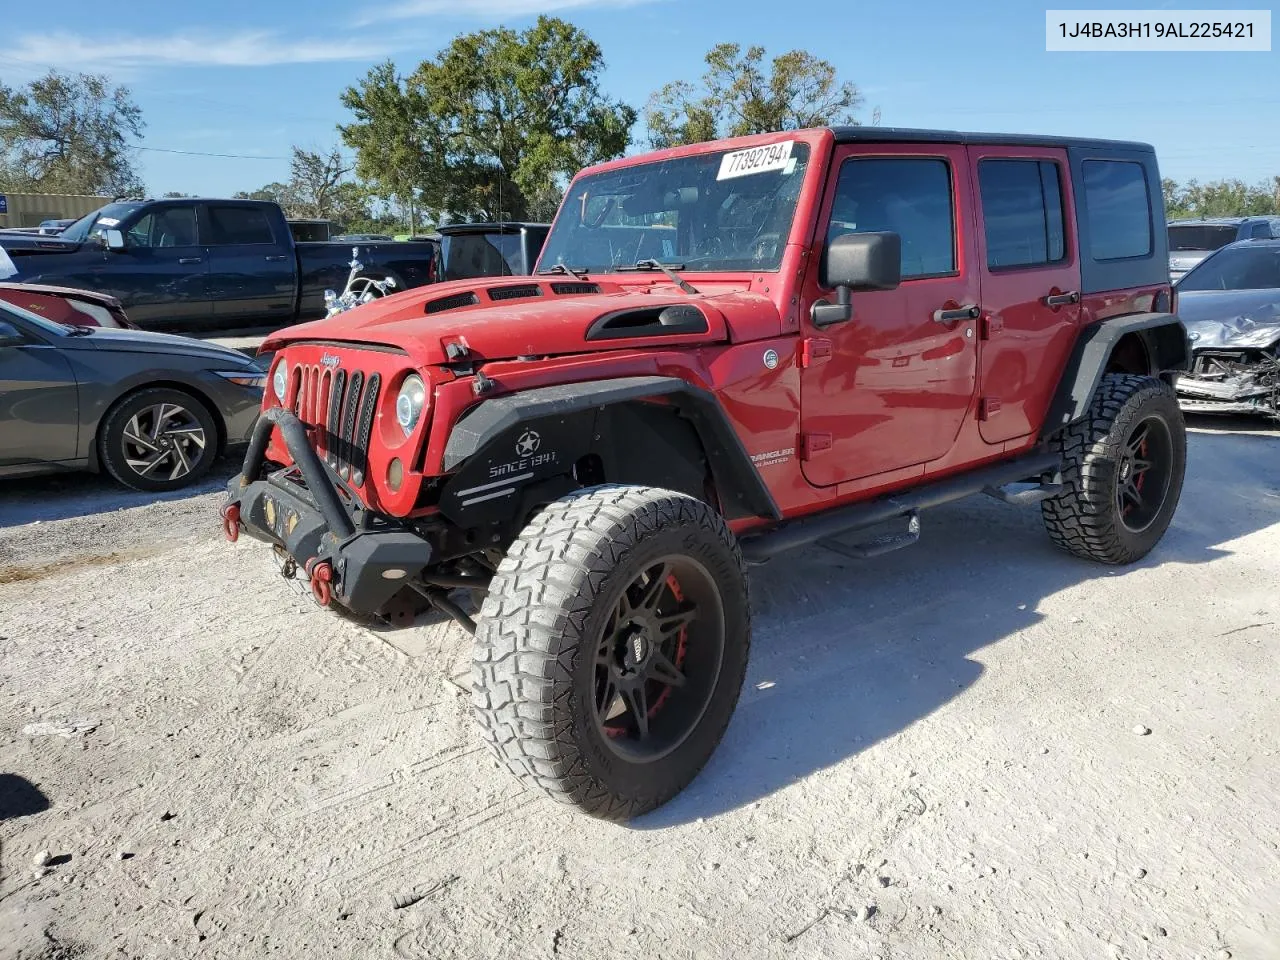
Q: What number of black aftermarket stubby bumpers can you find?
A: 1